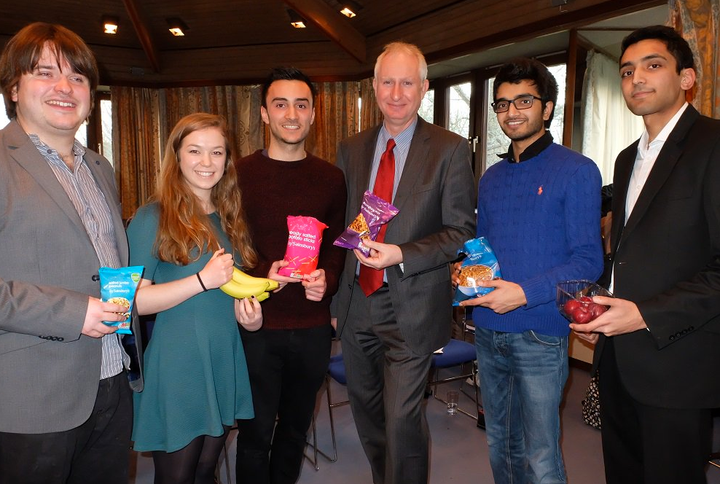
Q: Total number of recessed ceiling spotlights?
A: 4